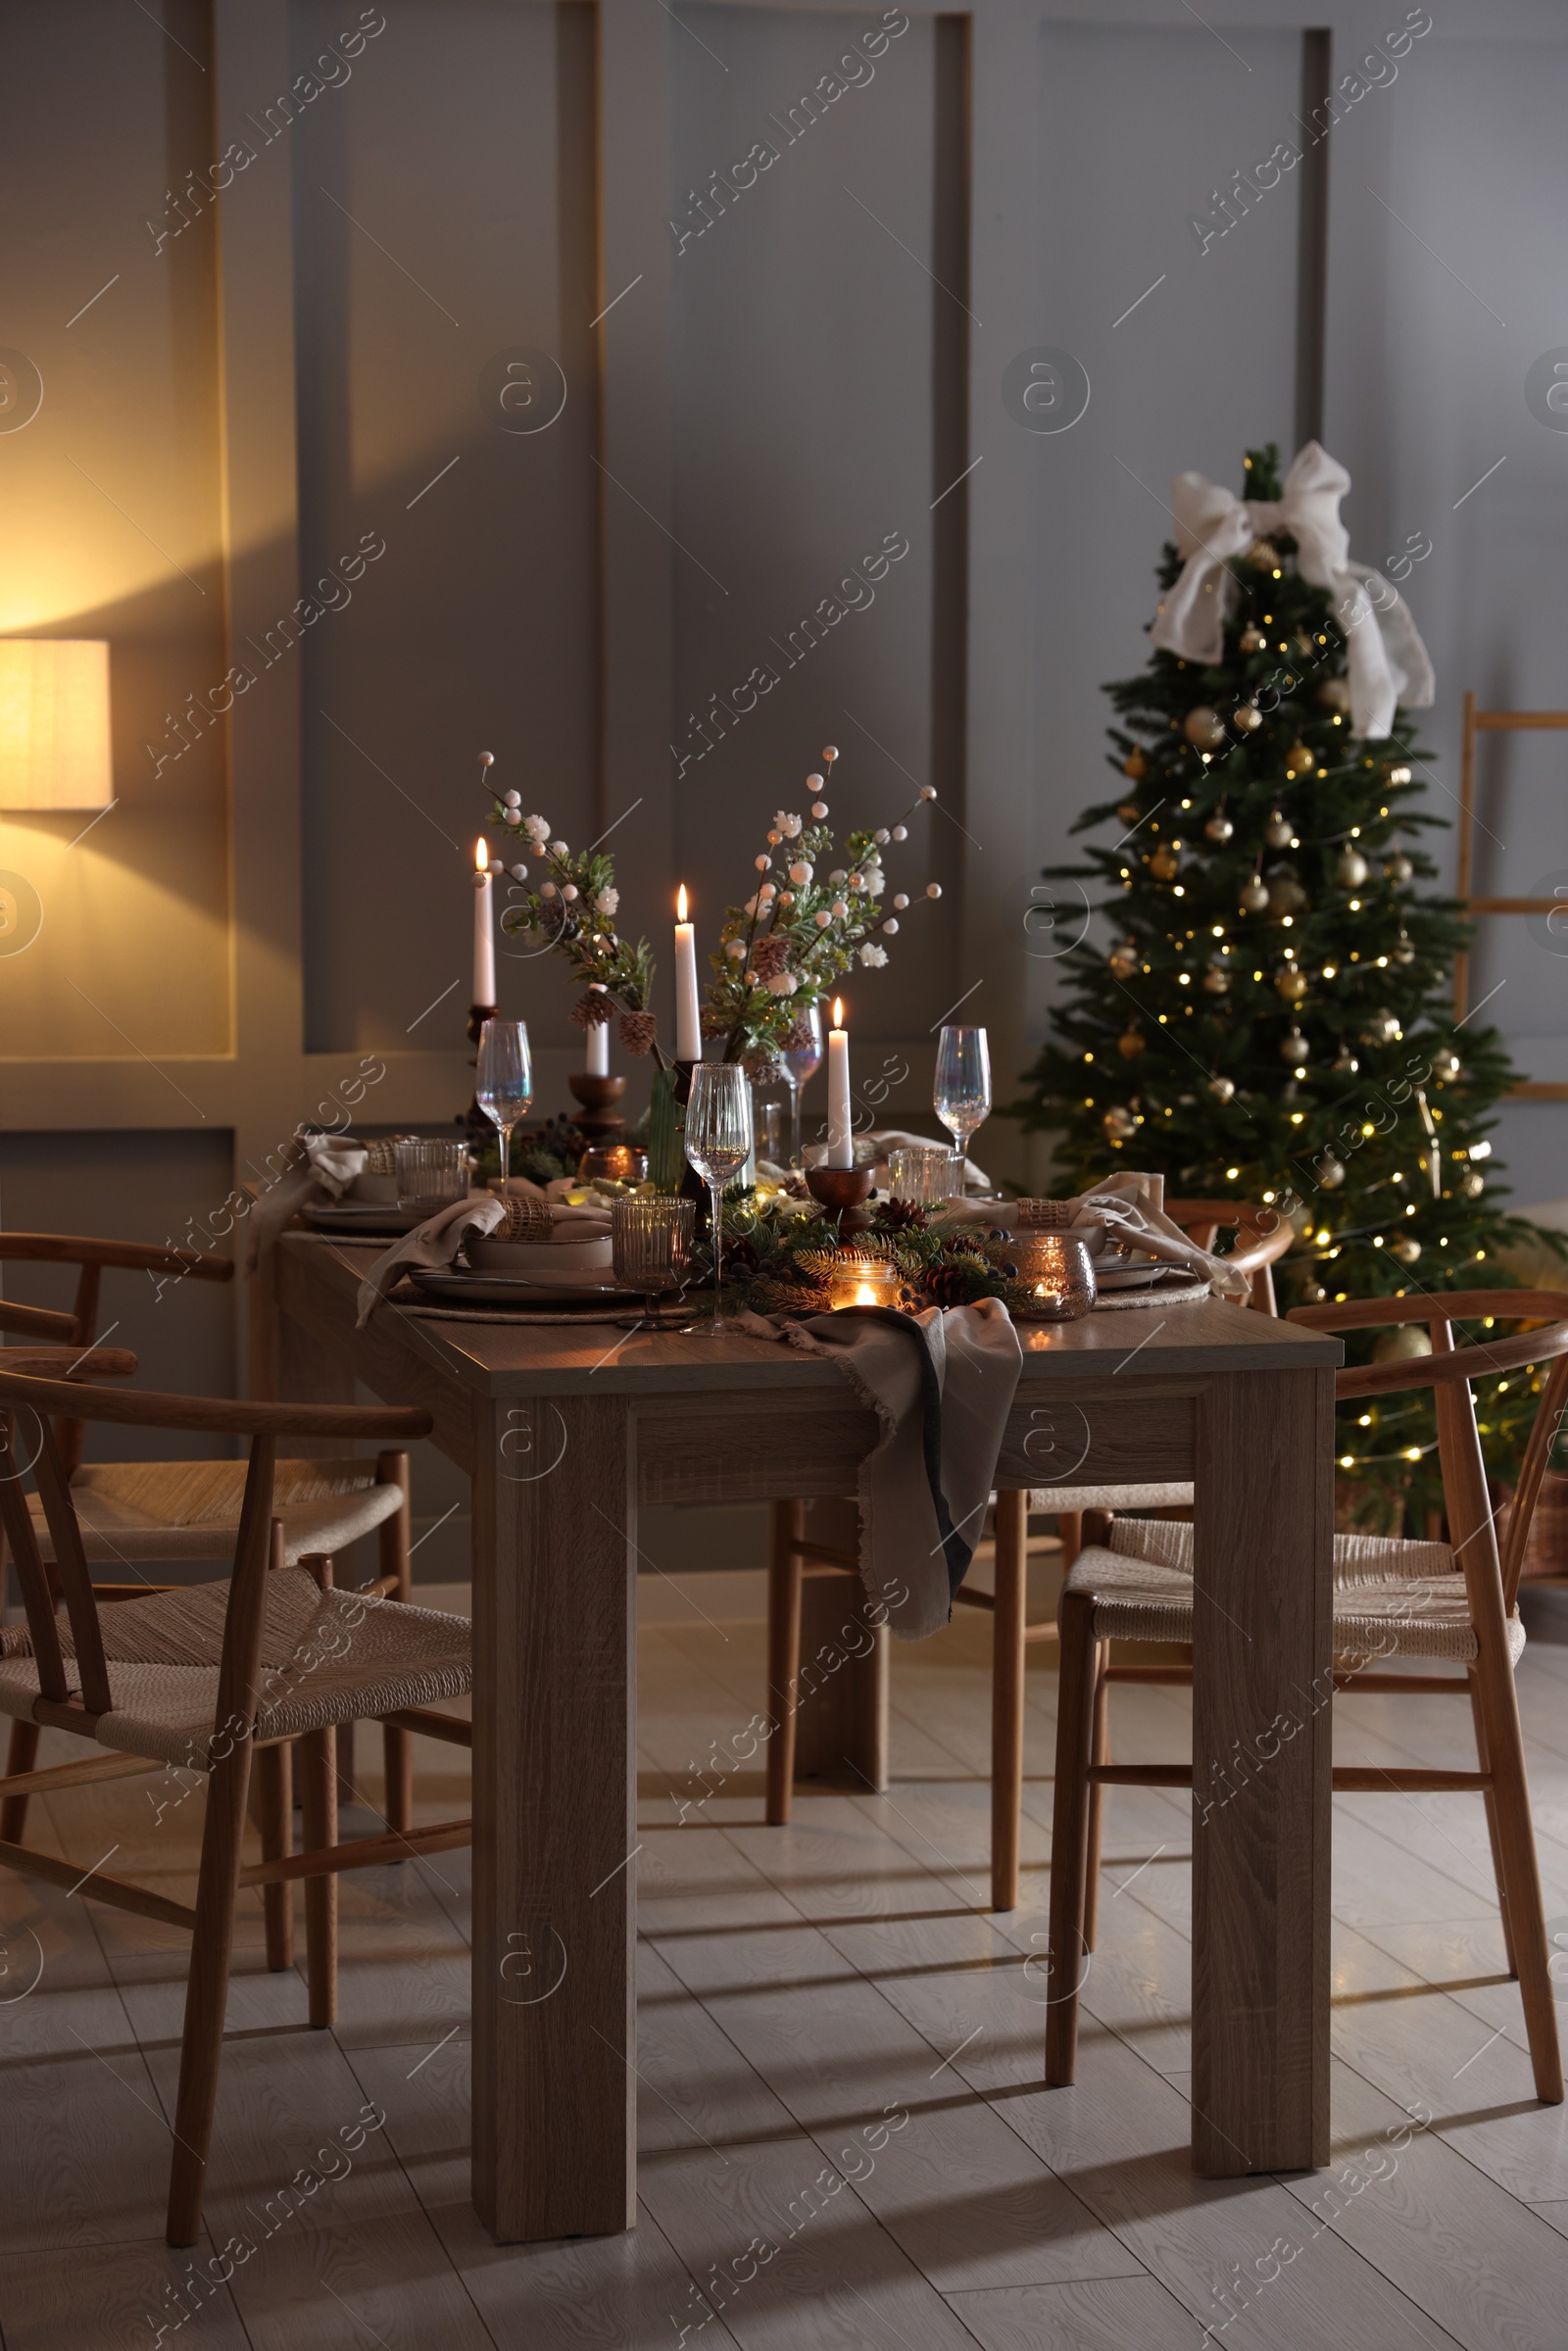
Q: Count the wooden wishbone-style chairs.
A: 4